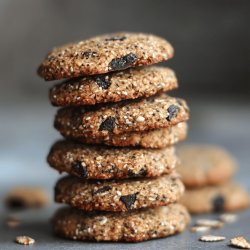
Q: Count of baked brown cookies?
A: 10